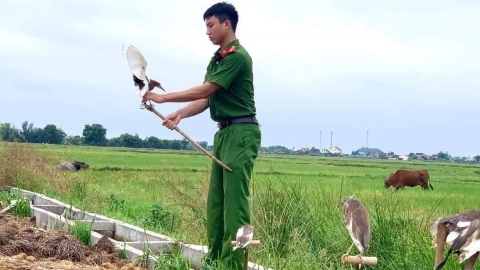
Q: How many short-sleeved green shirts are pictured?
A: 1